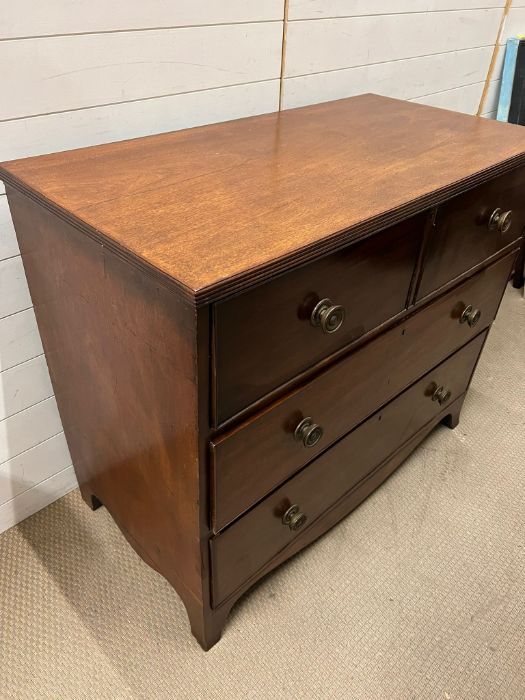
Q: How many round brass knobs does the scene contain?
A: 6